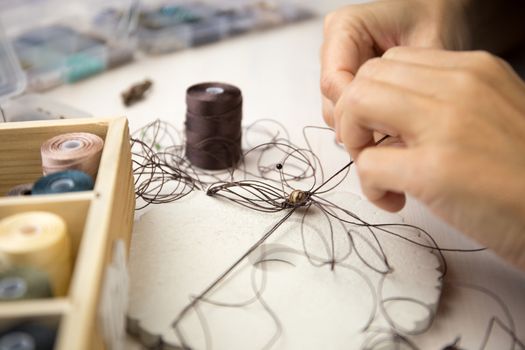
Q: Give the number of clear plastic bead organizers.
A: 2